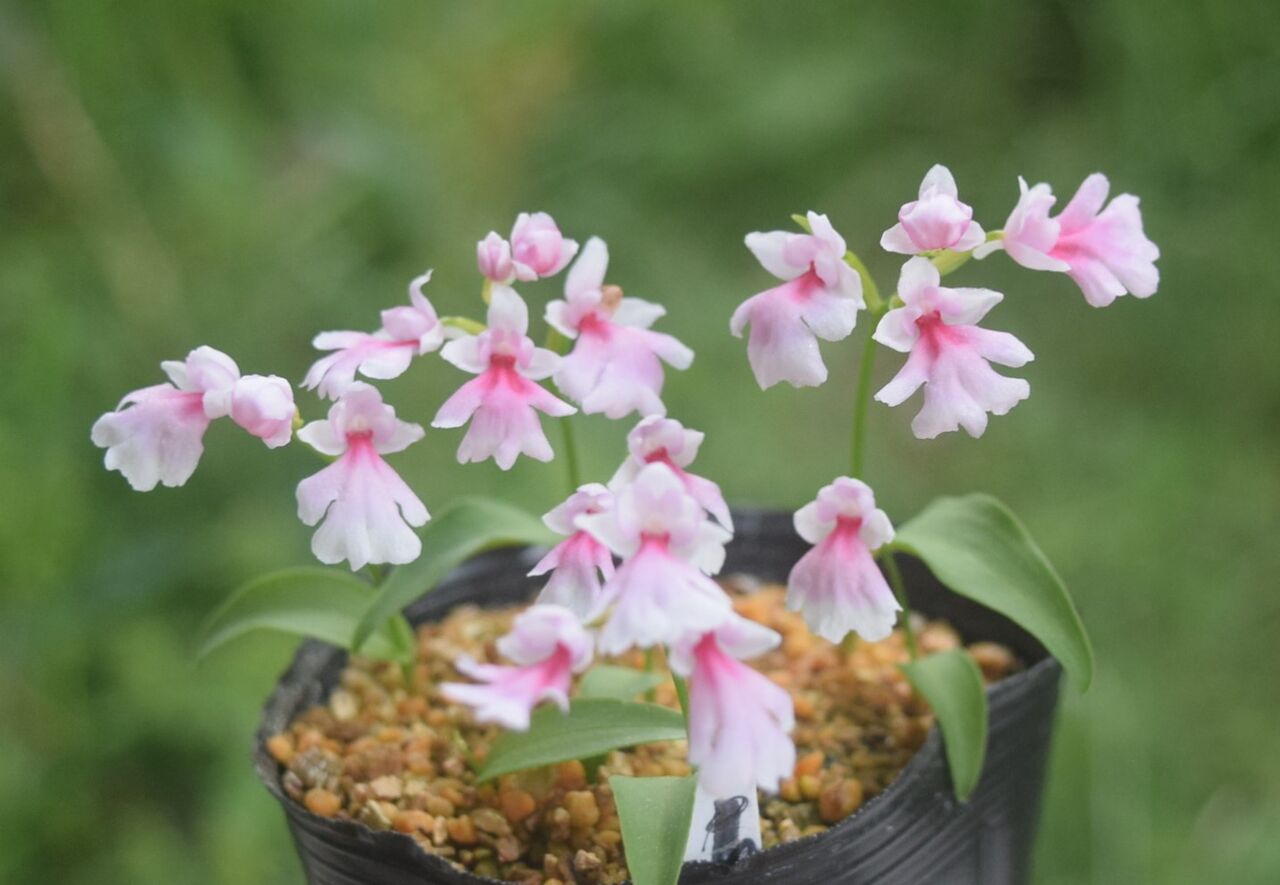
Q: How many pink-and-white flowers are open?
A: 14